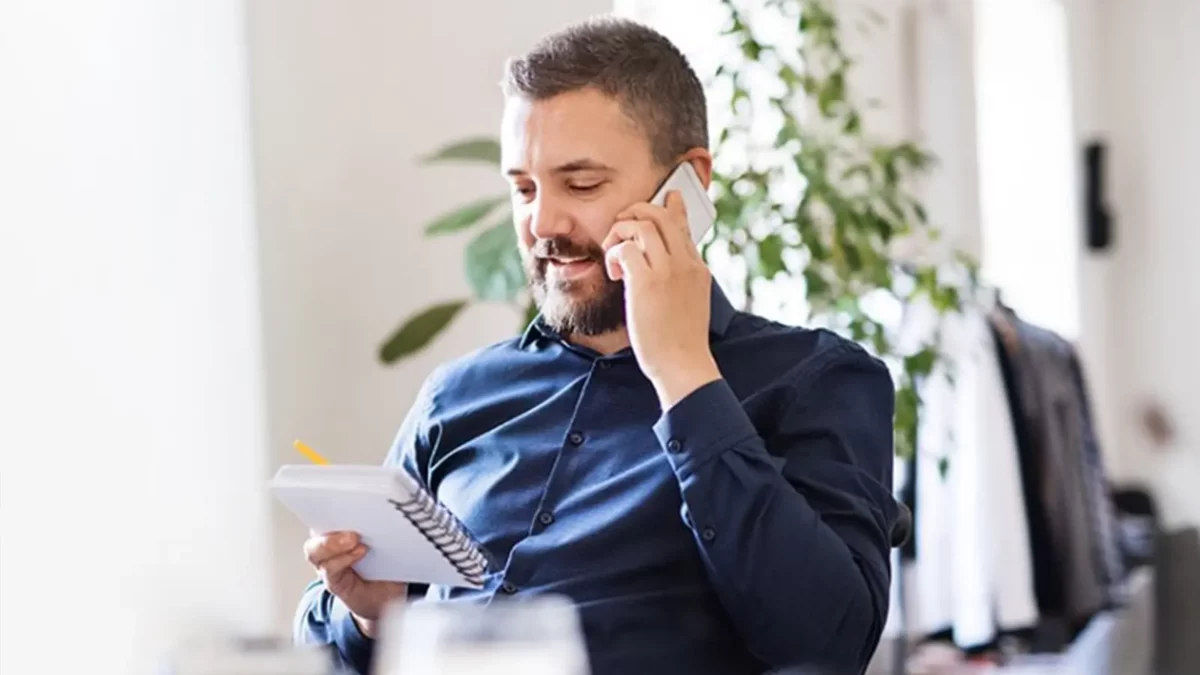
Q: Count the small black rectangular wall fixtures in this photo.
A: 1